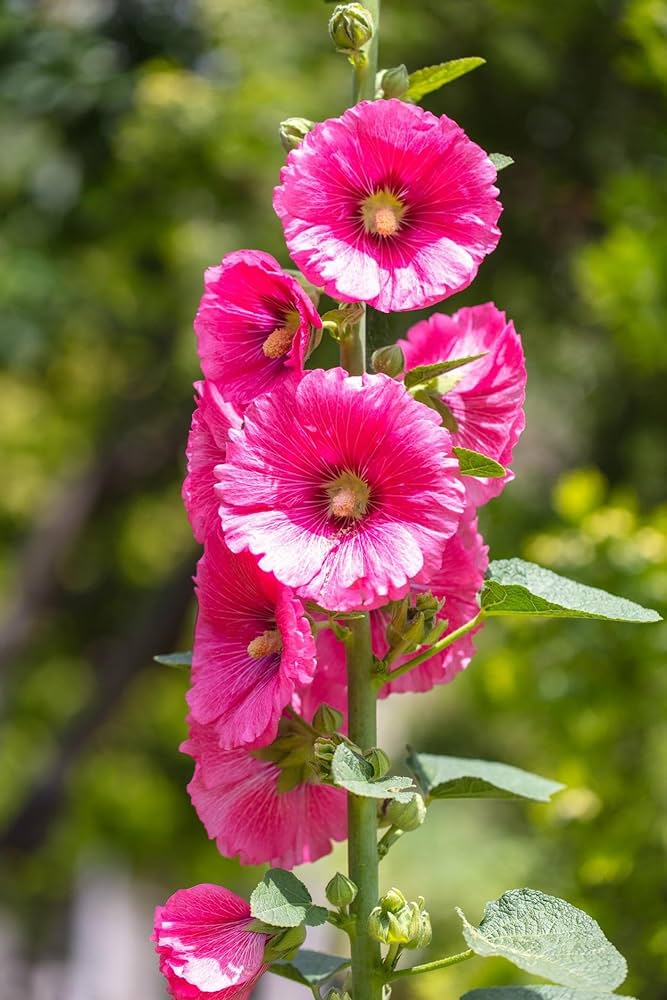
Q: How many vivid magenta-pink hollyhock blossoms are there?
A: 9